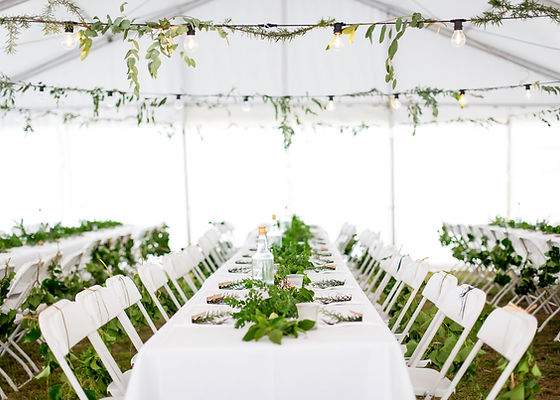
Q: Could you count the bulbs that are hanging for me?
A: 12